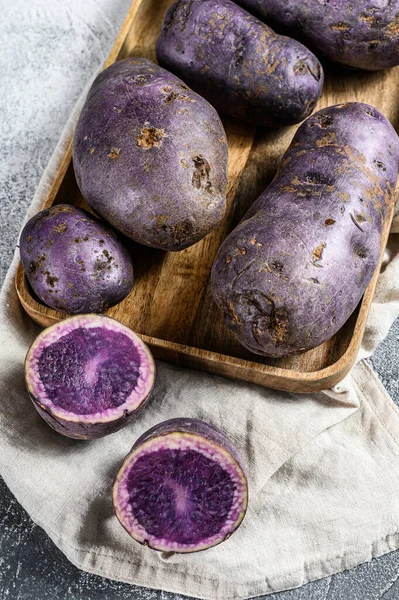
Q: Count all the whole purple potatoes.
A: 5